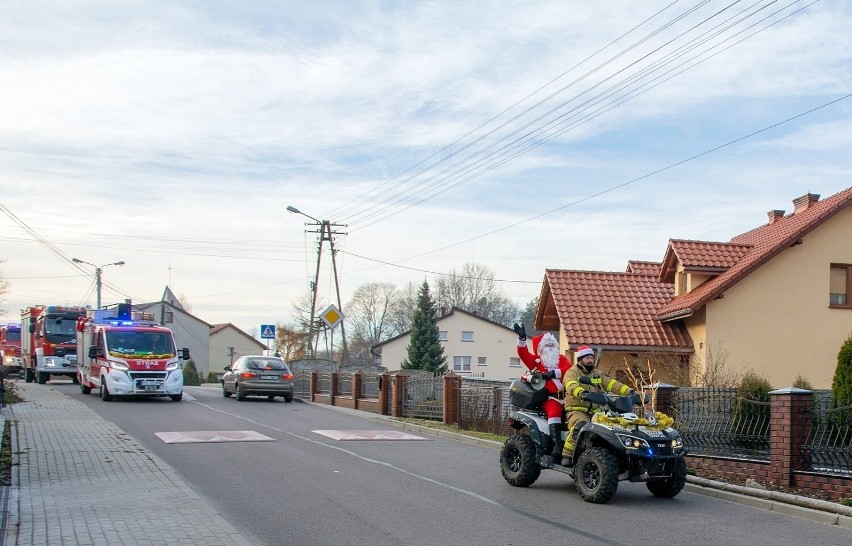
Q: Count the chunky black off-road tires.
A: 3